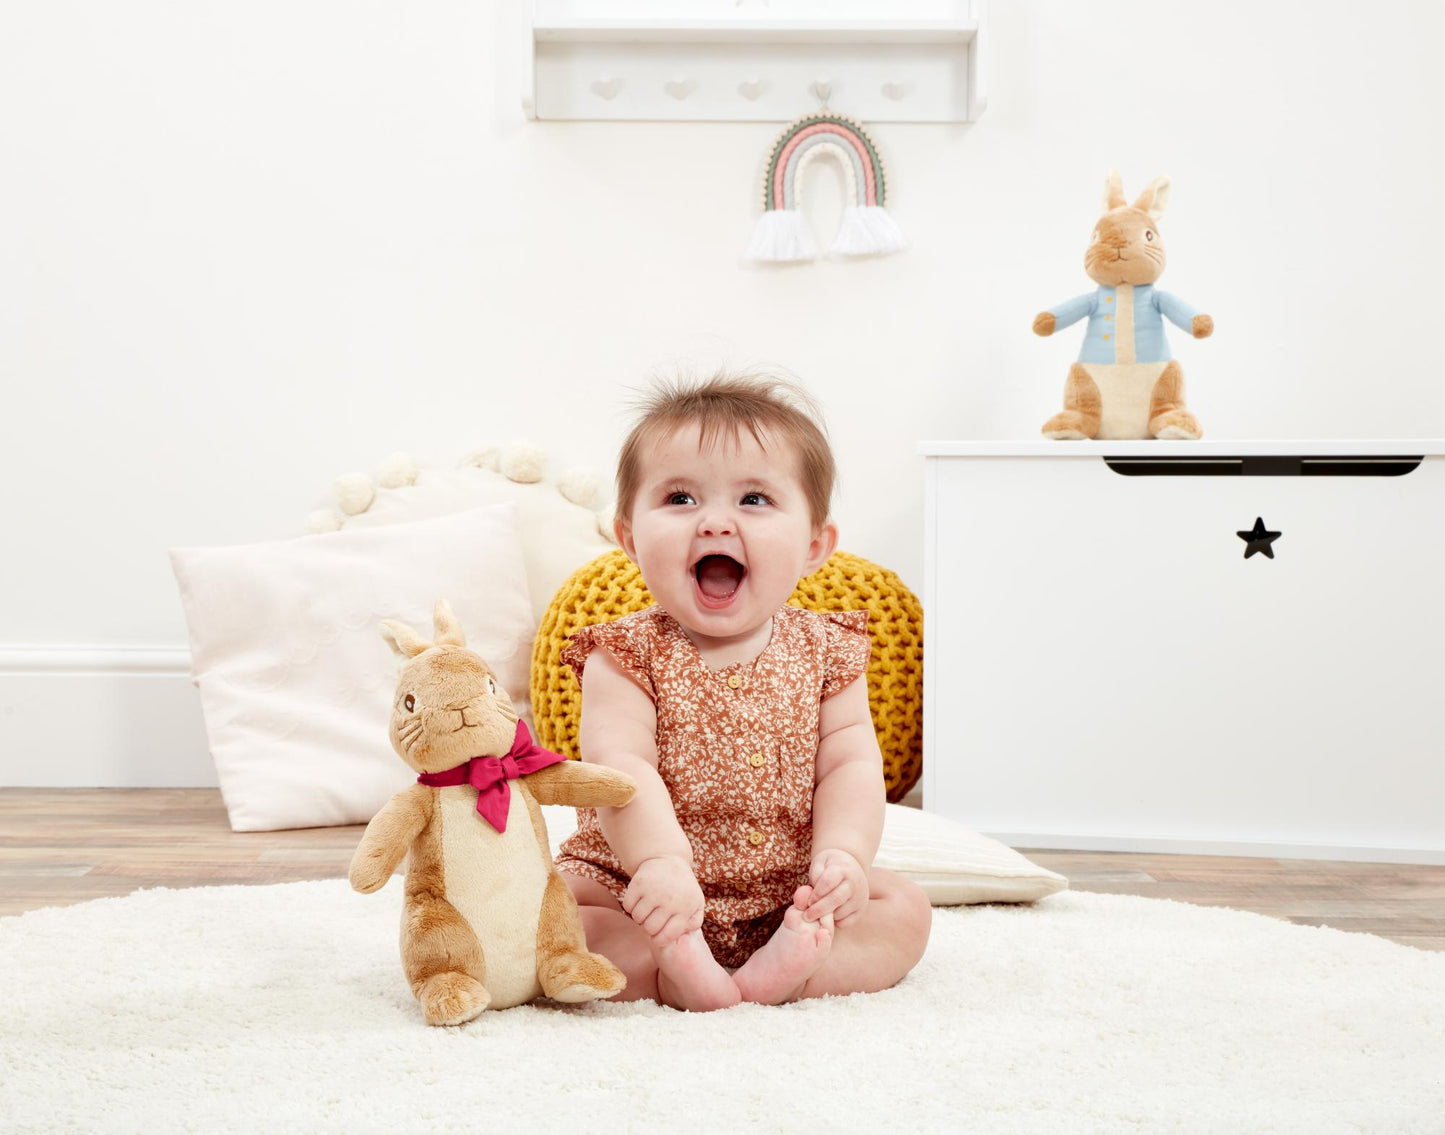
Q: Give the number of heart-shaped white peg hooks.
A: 5